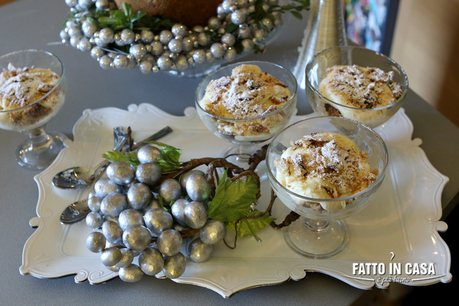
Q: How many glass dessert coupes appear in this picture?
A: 4